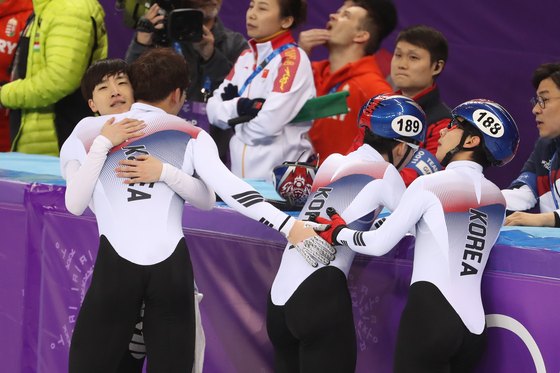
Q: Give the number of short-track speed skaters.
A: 4